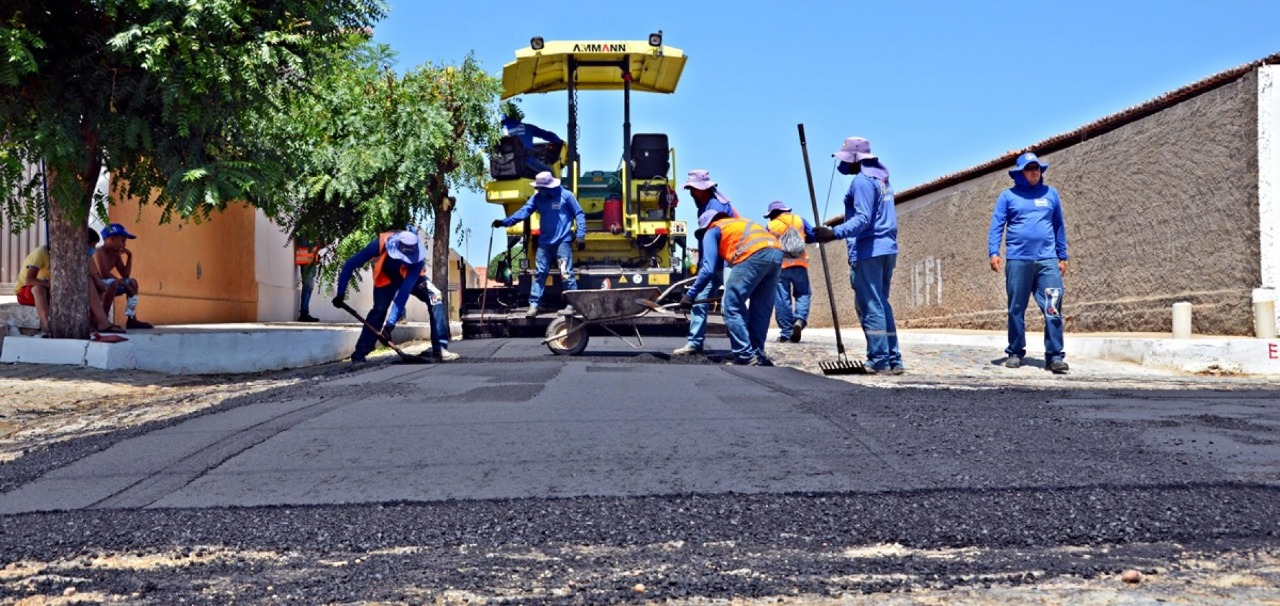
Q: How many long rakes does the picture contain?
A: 1